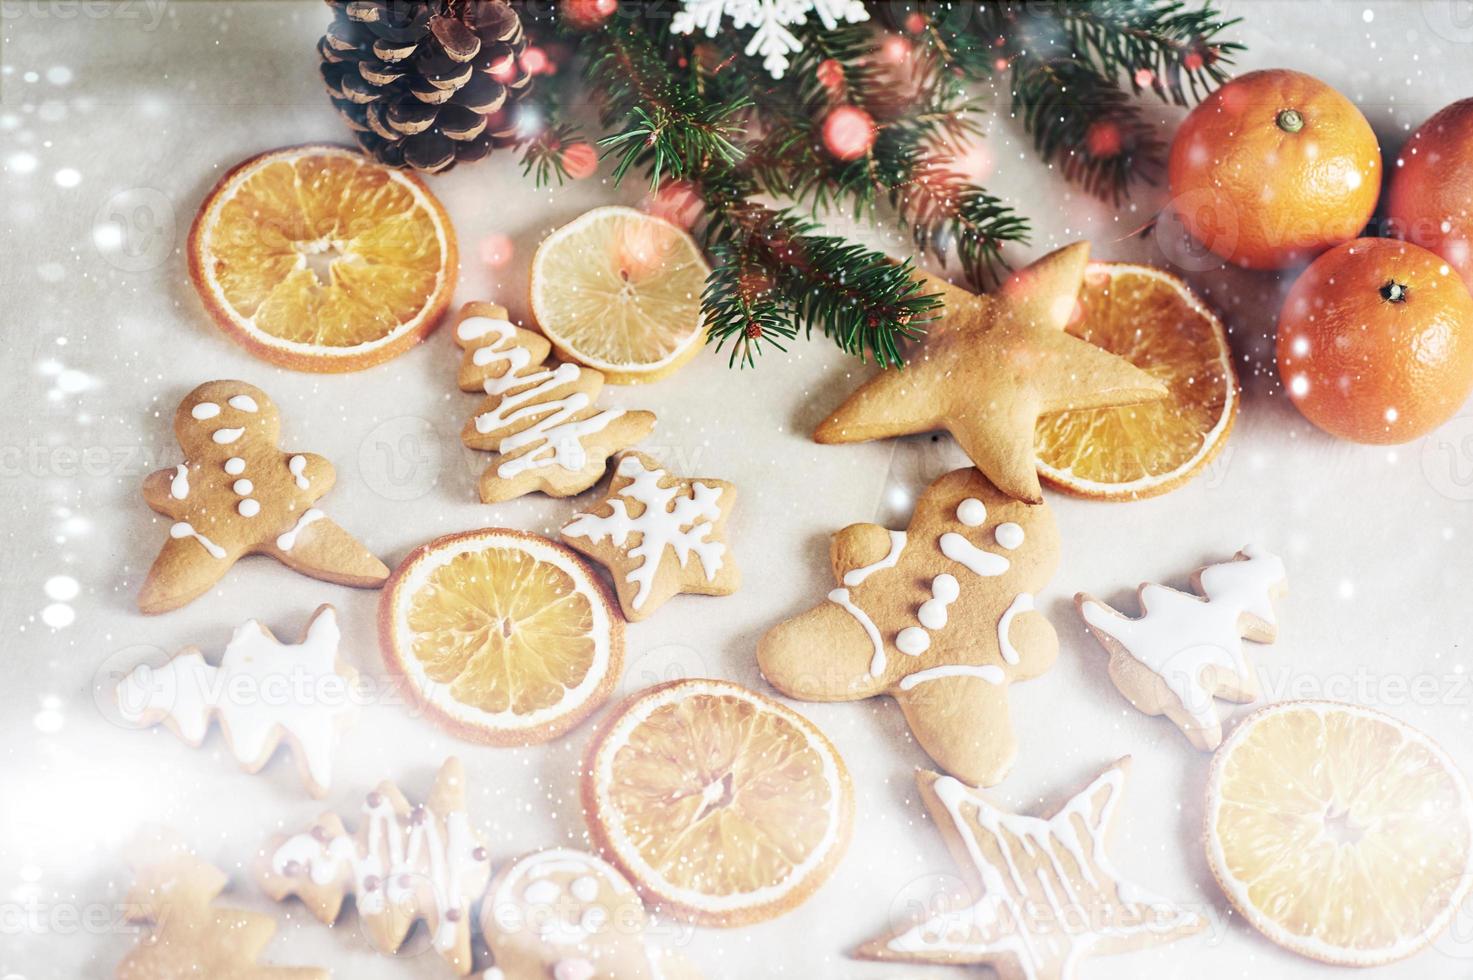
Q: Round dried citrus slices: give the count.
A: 6